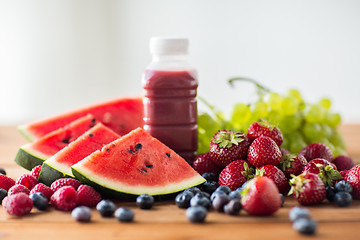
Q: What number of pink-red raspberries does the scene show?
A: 9